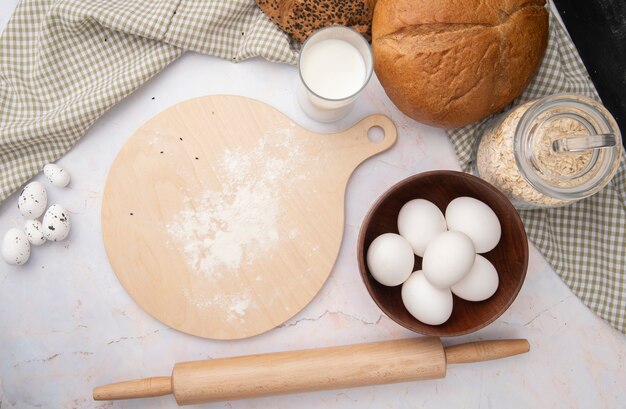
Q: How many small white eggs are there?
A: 5